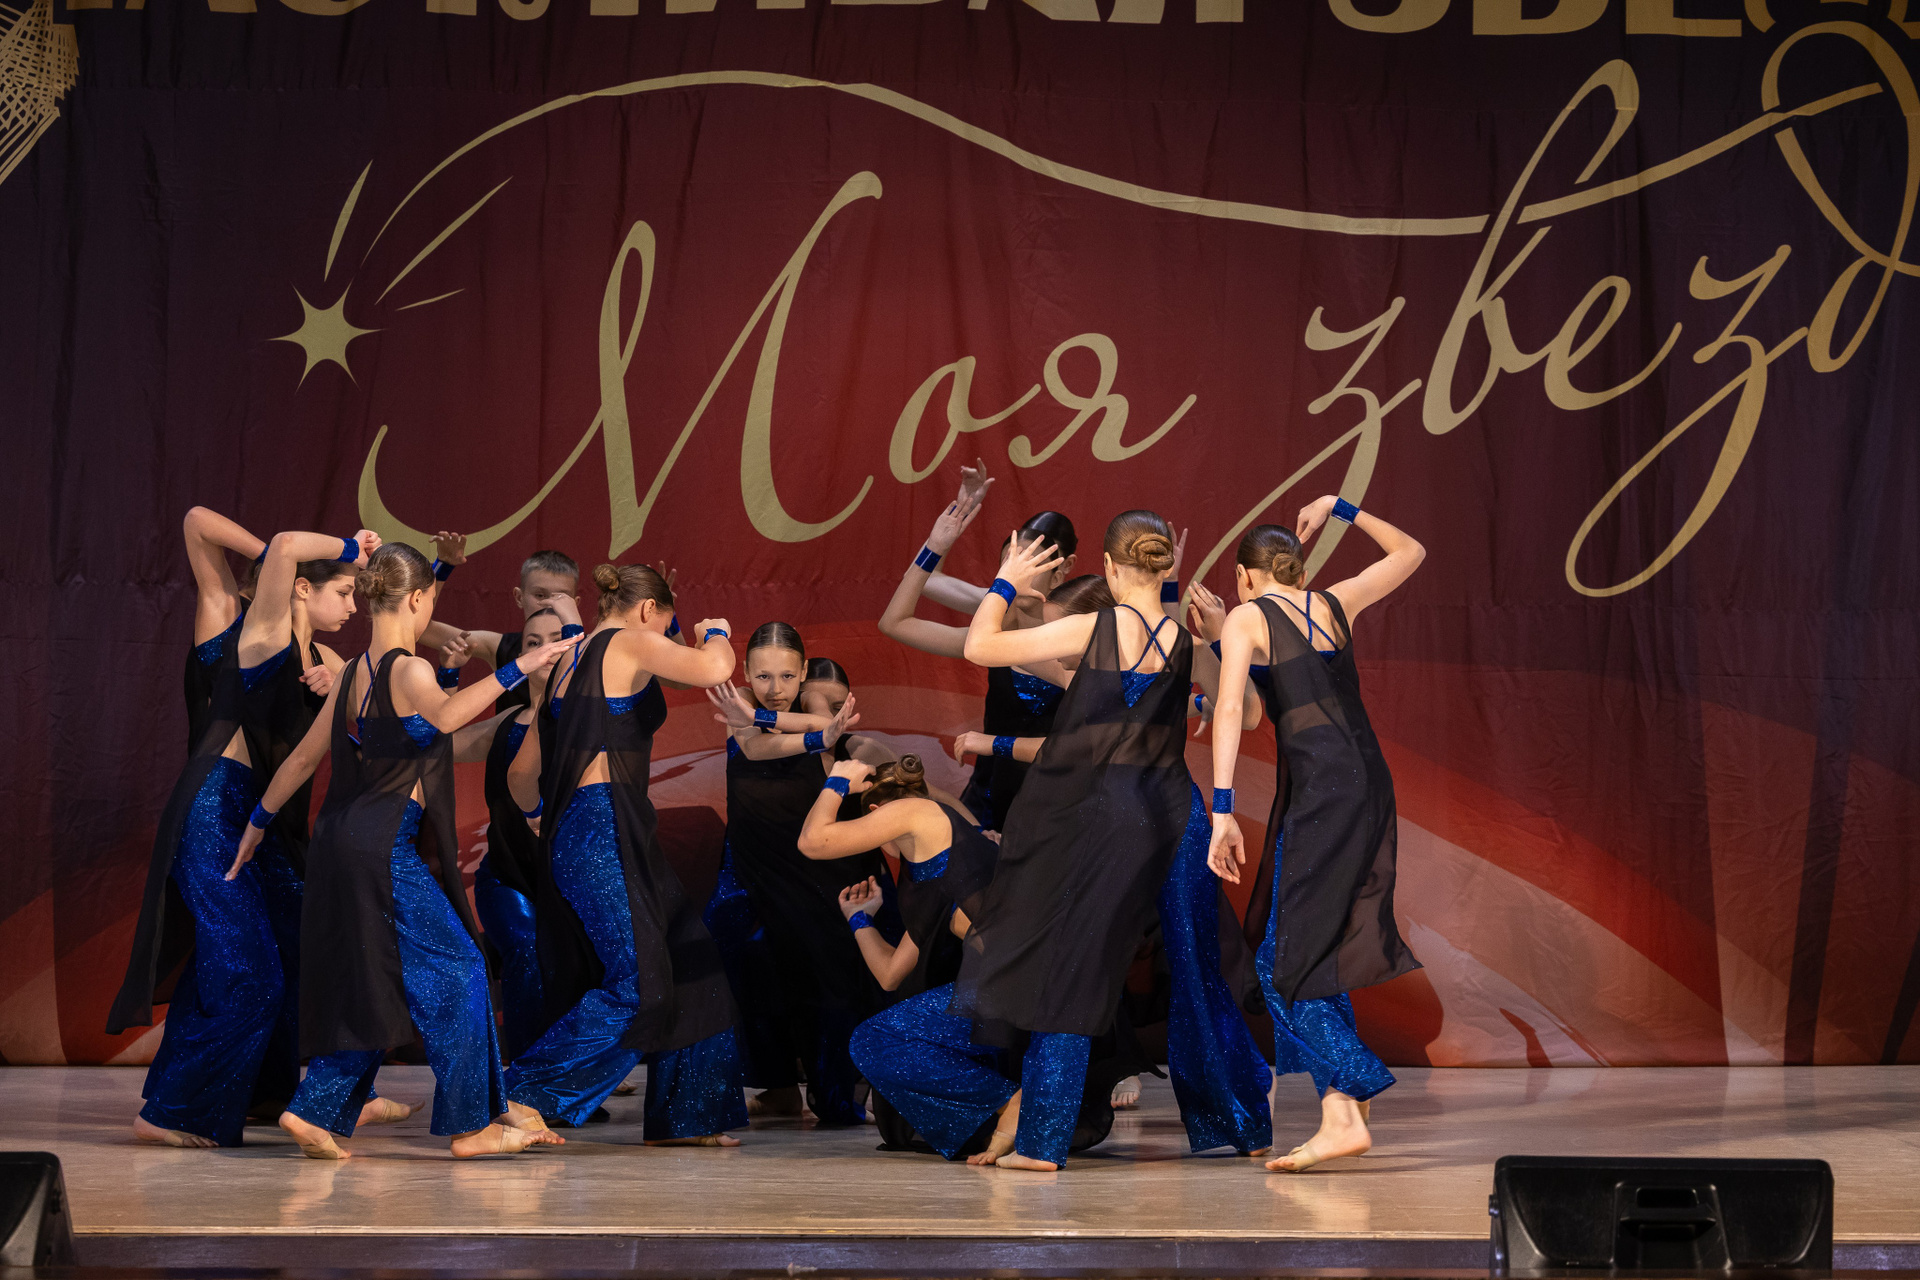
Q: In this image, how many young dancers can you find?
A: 14